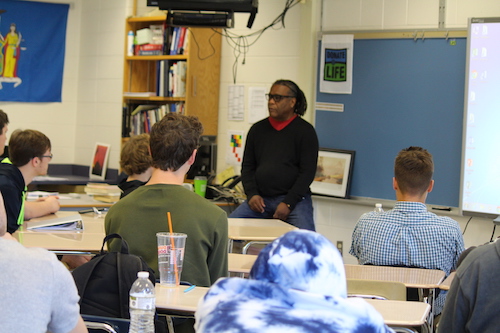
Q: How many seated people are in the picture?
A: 9